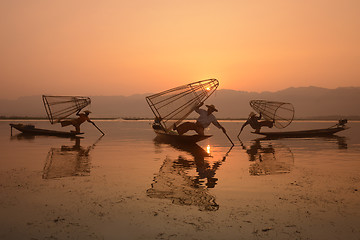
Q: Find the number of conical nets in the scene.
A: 3